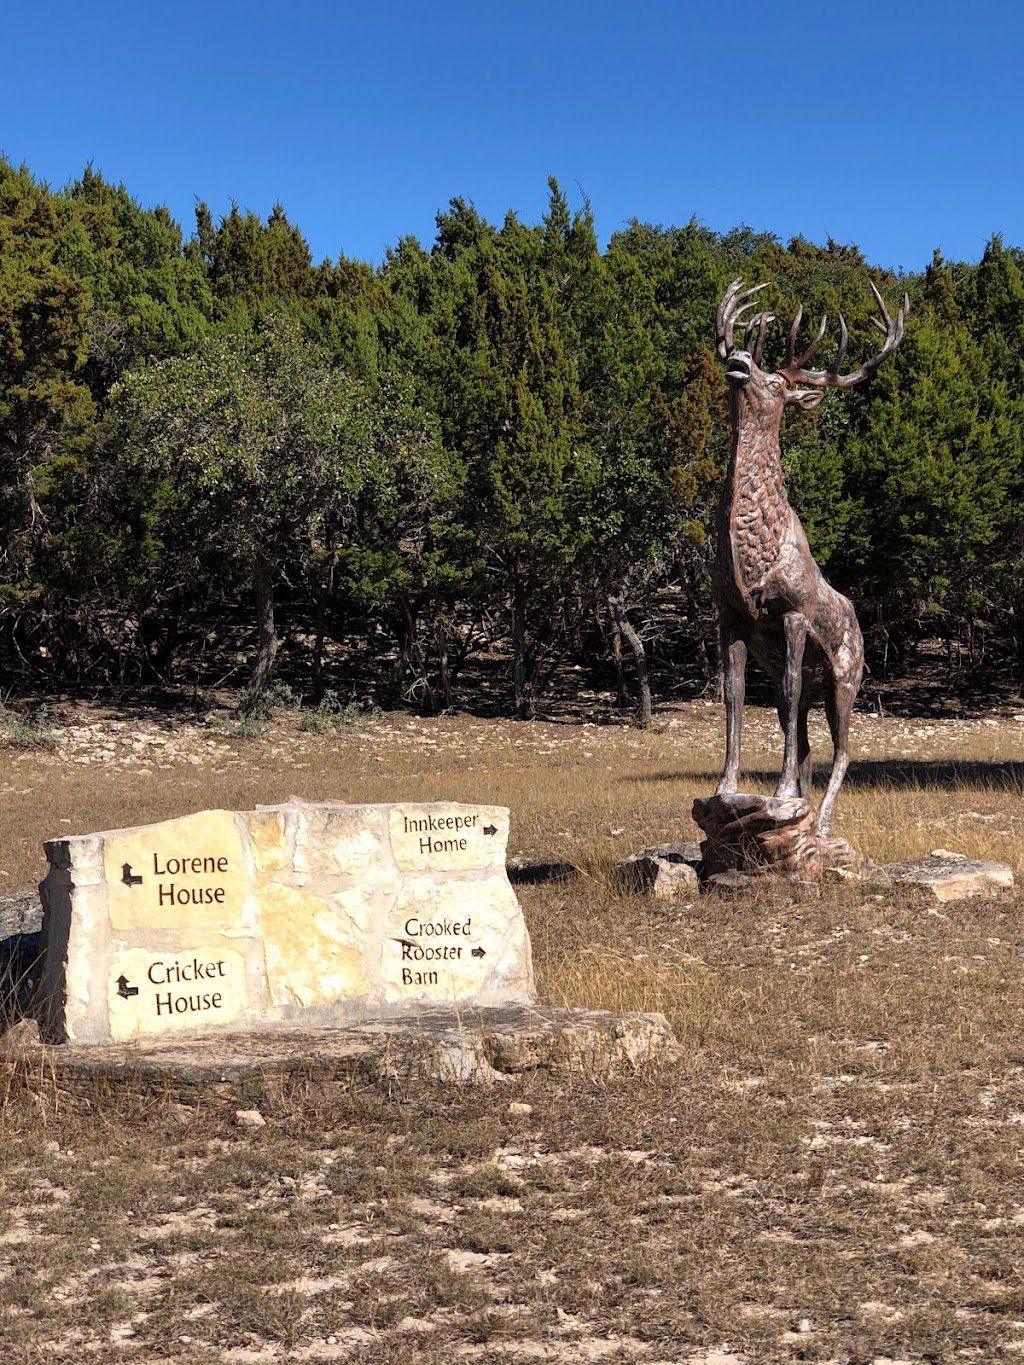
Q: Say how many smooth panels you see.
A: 4